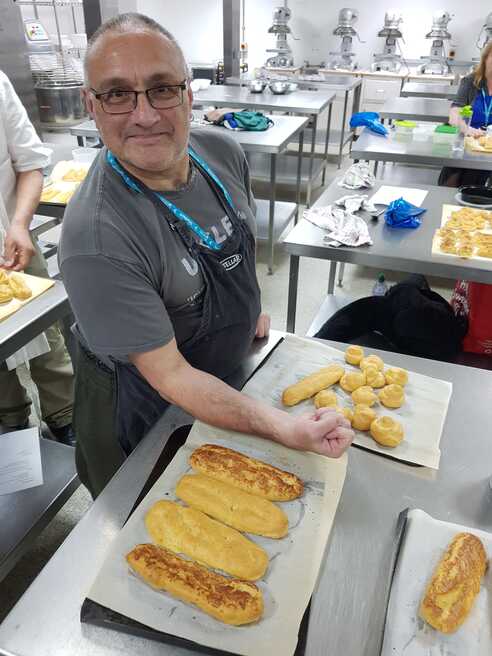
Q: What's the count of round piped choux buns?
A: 11